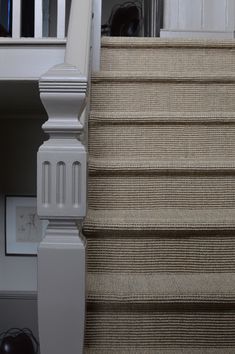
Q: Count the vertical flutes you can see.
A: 3